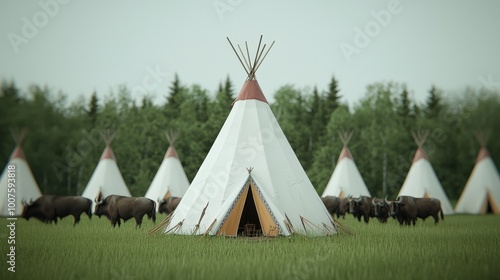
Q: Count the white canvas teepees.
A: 7